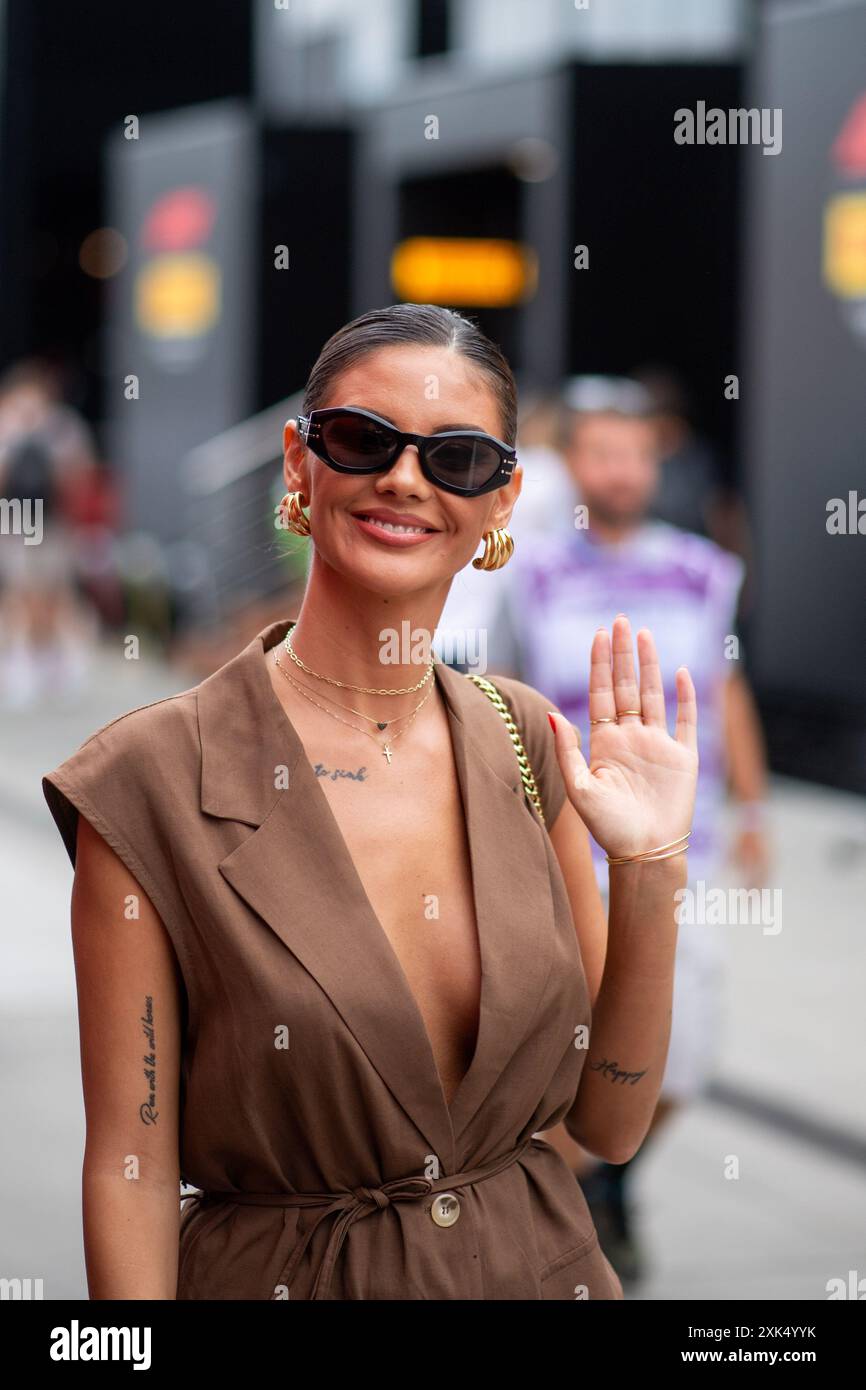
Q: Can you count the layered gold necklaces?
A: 3